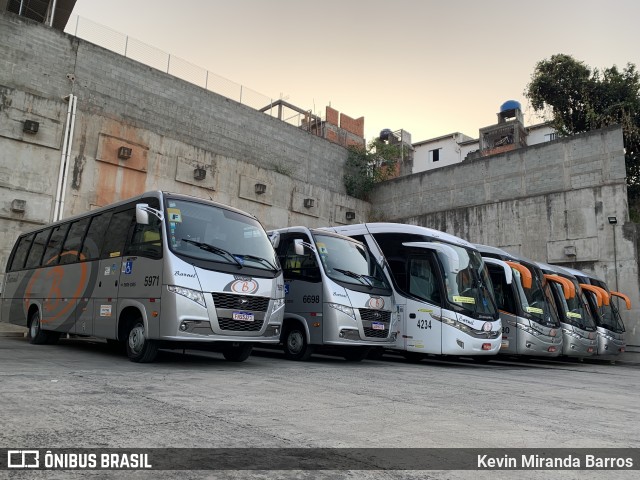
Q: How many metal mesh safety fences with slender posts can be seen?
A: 1